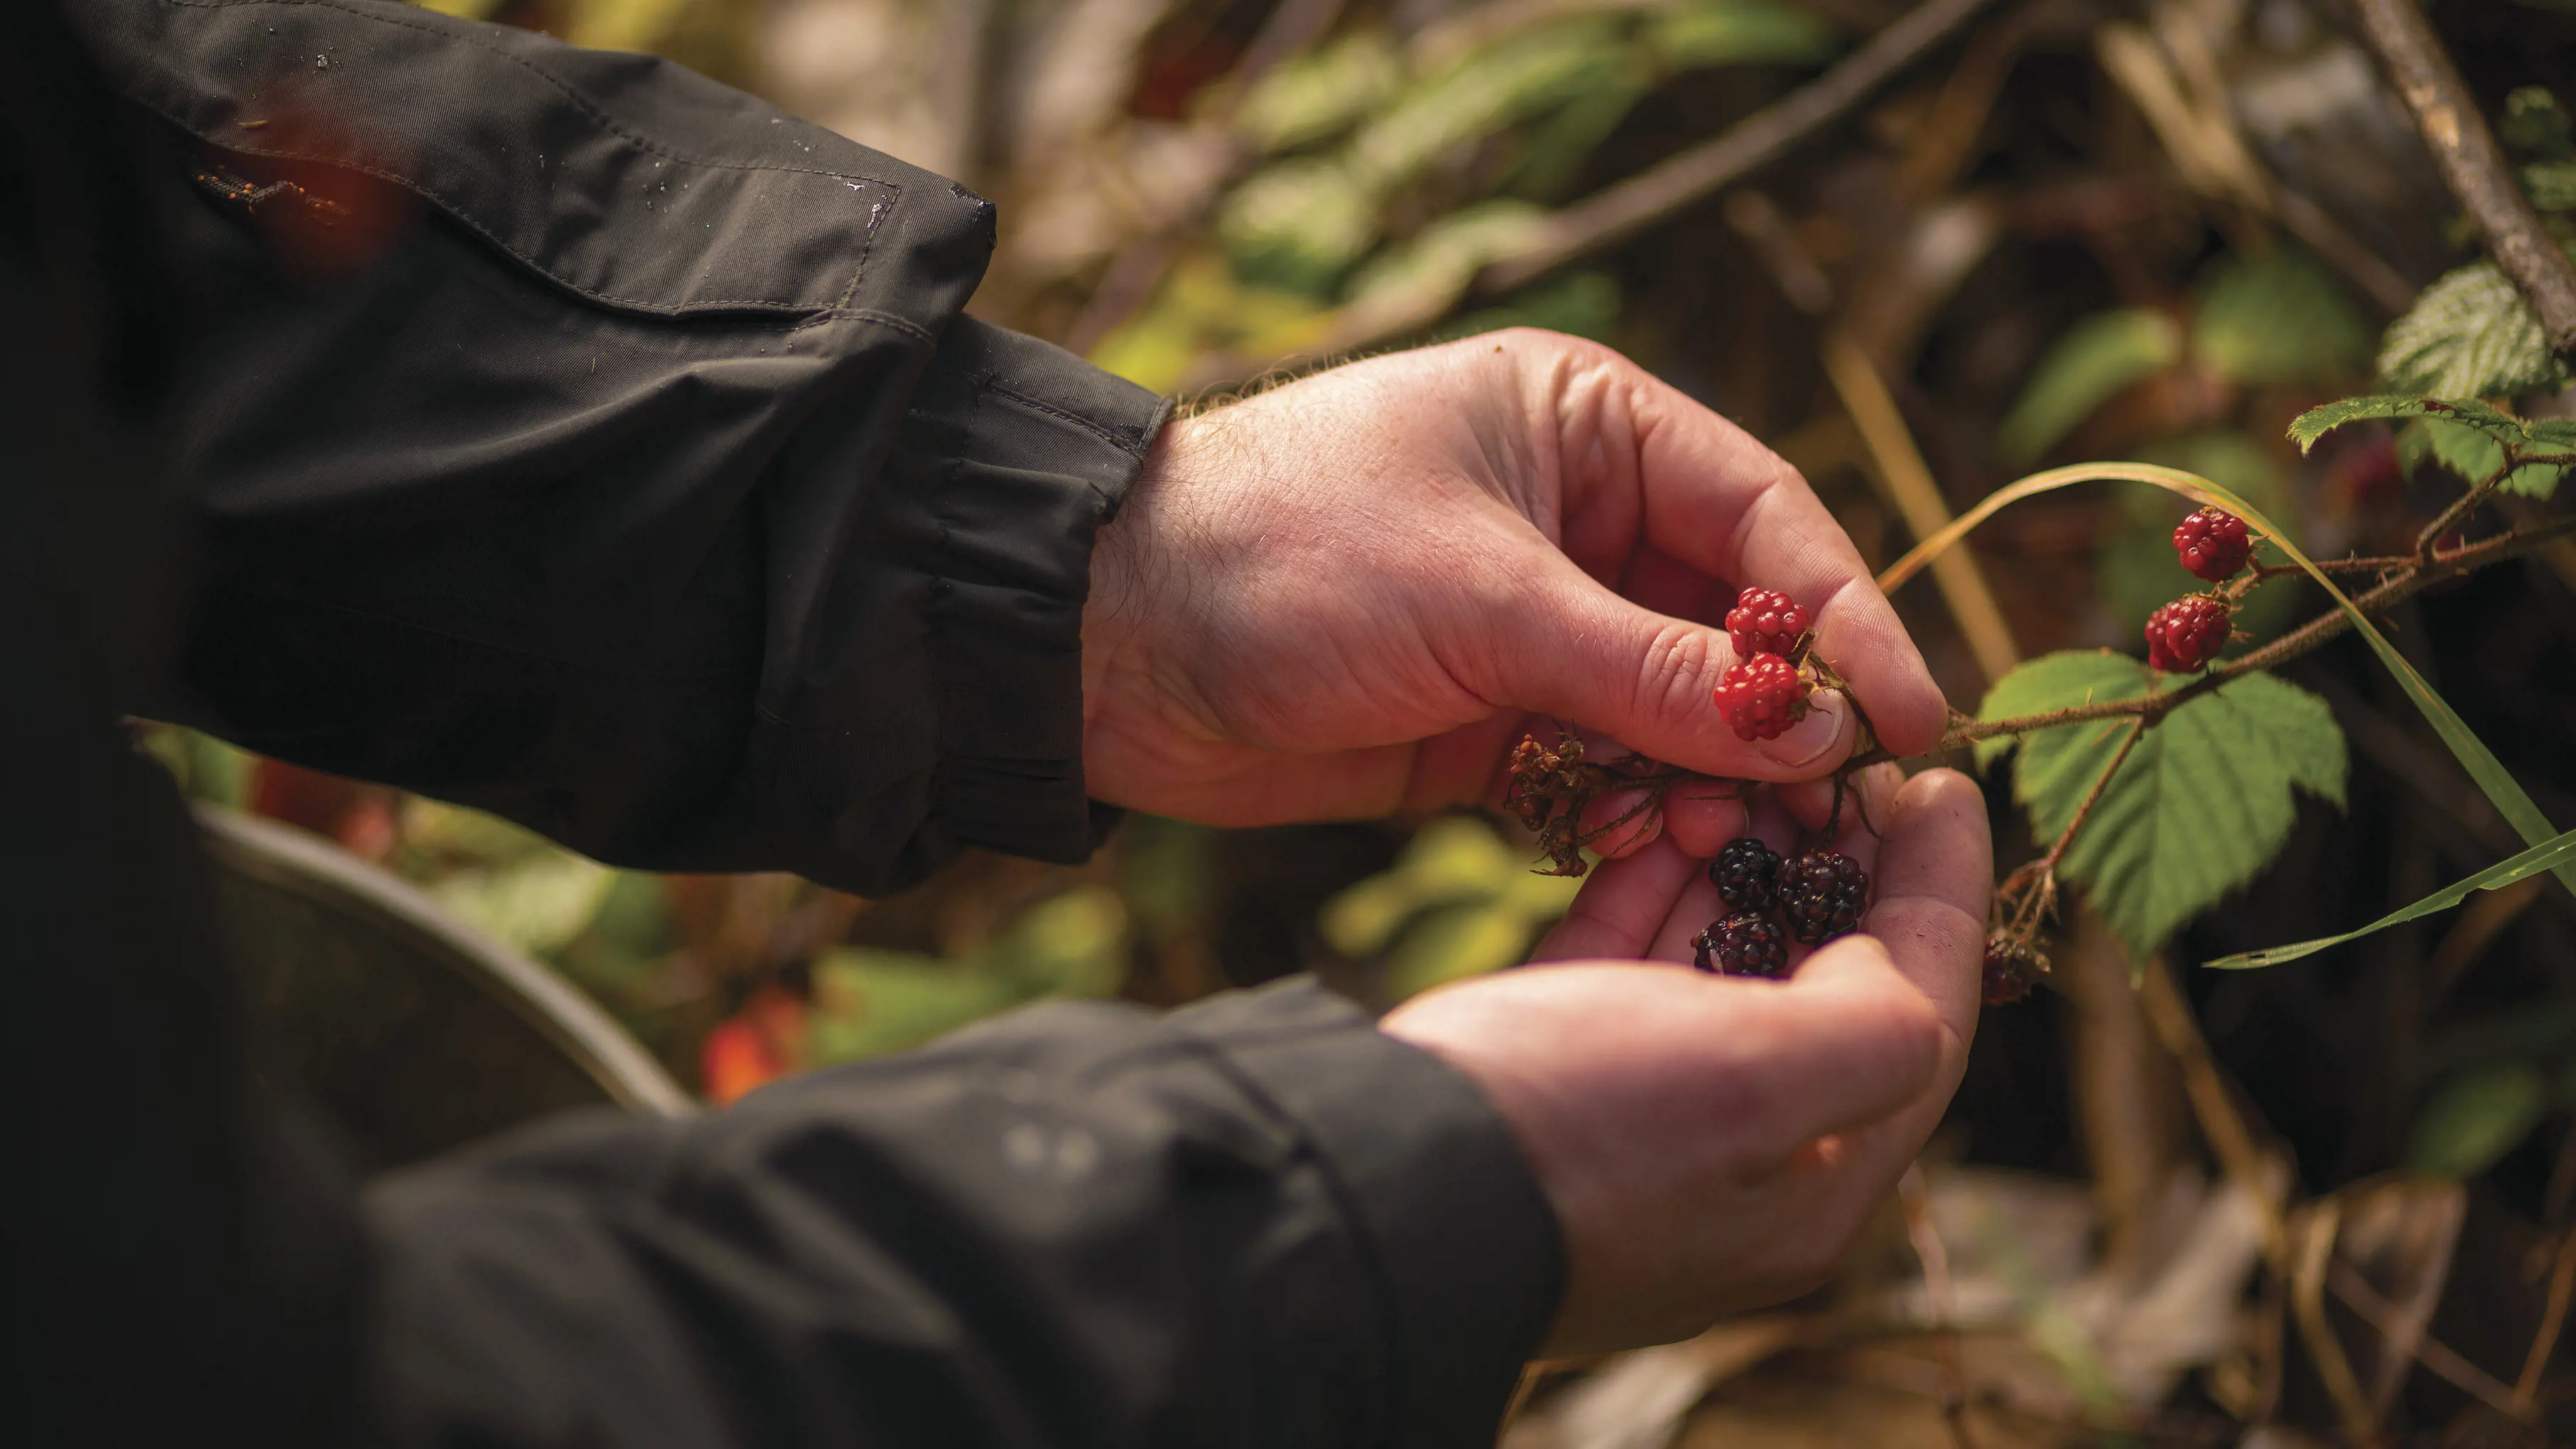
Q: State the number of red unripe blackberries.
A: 4